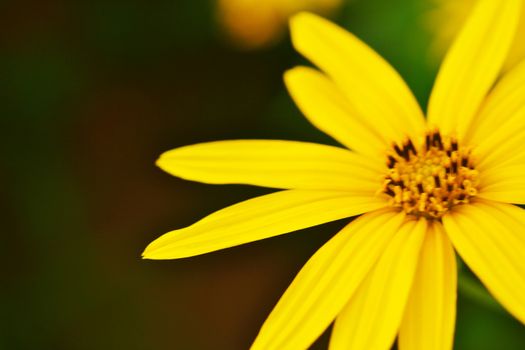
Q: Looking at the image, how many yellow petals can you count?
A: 11